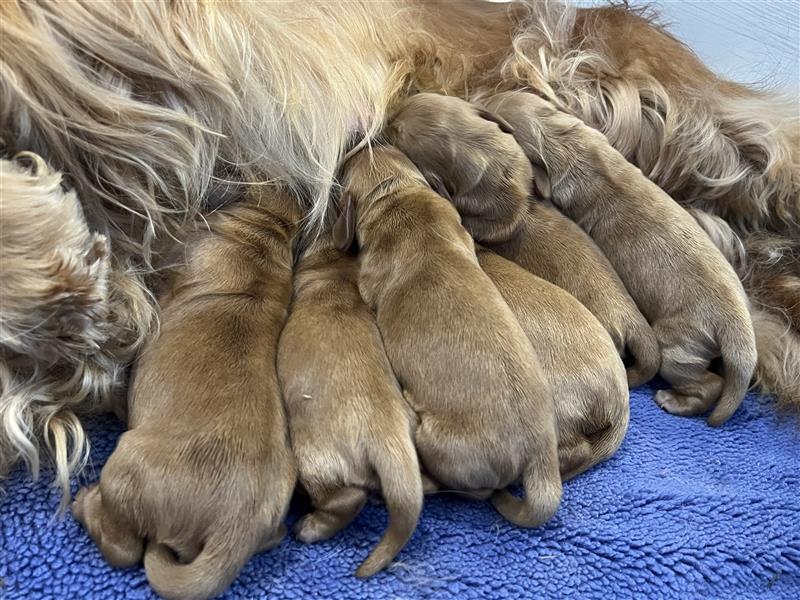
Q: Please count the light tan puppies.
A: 6